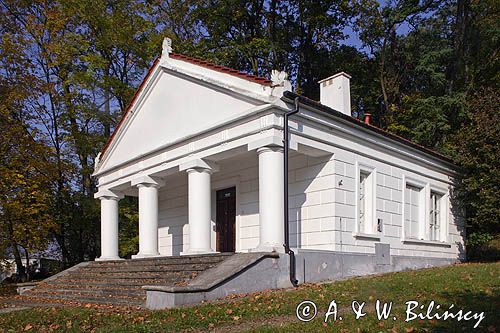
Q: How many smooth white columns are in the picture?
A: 4